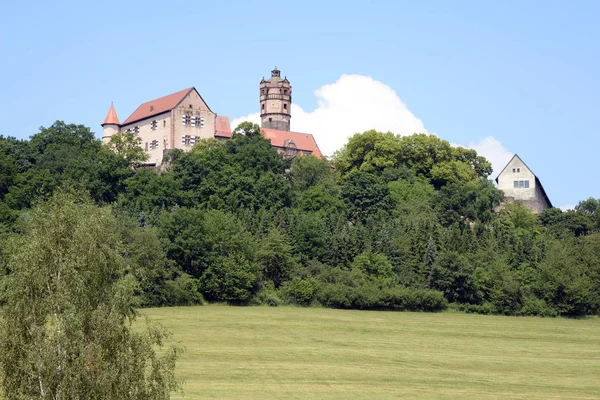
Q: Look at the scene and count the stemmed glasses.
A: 0